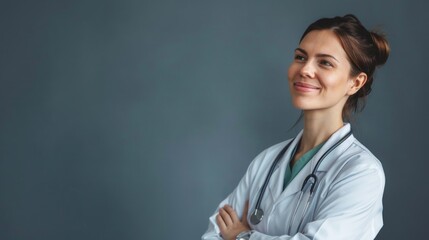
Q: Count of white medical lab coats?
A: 1